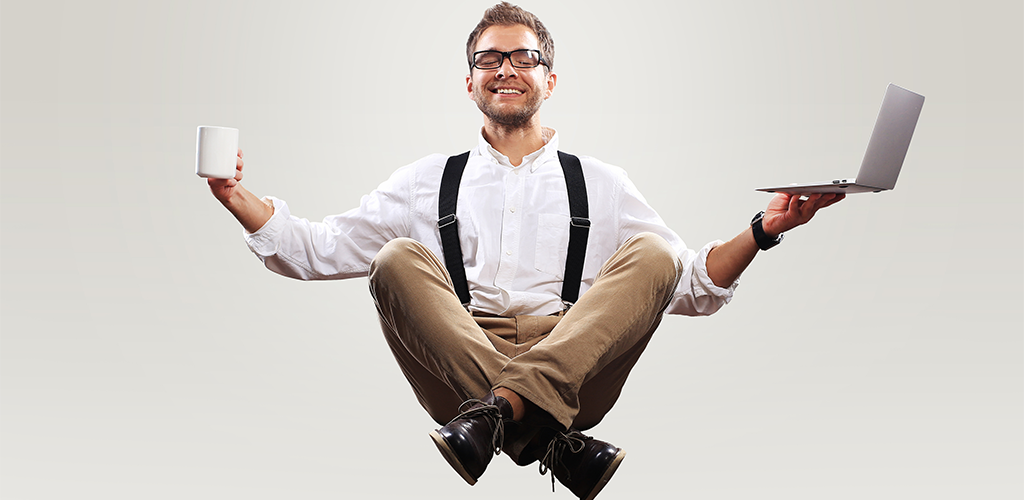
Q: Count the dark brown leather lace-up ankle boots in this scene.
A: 2